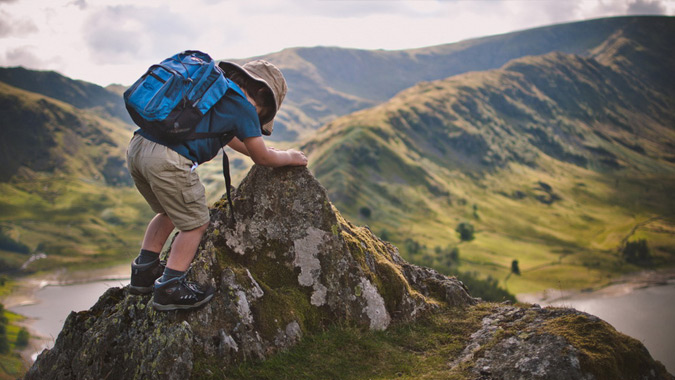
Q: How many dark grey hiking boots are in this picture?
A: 2